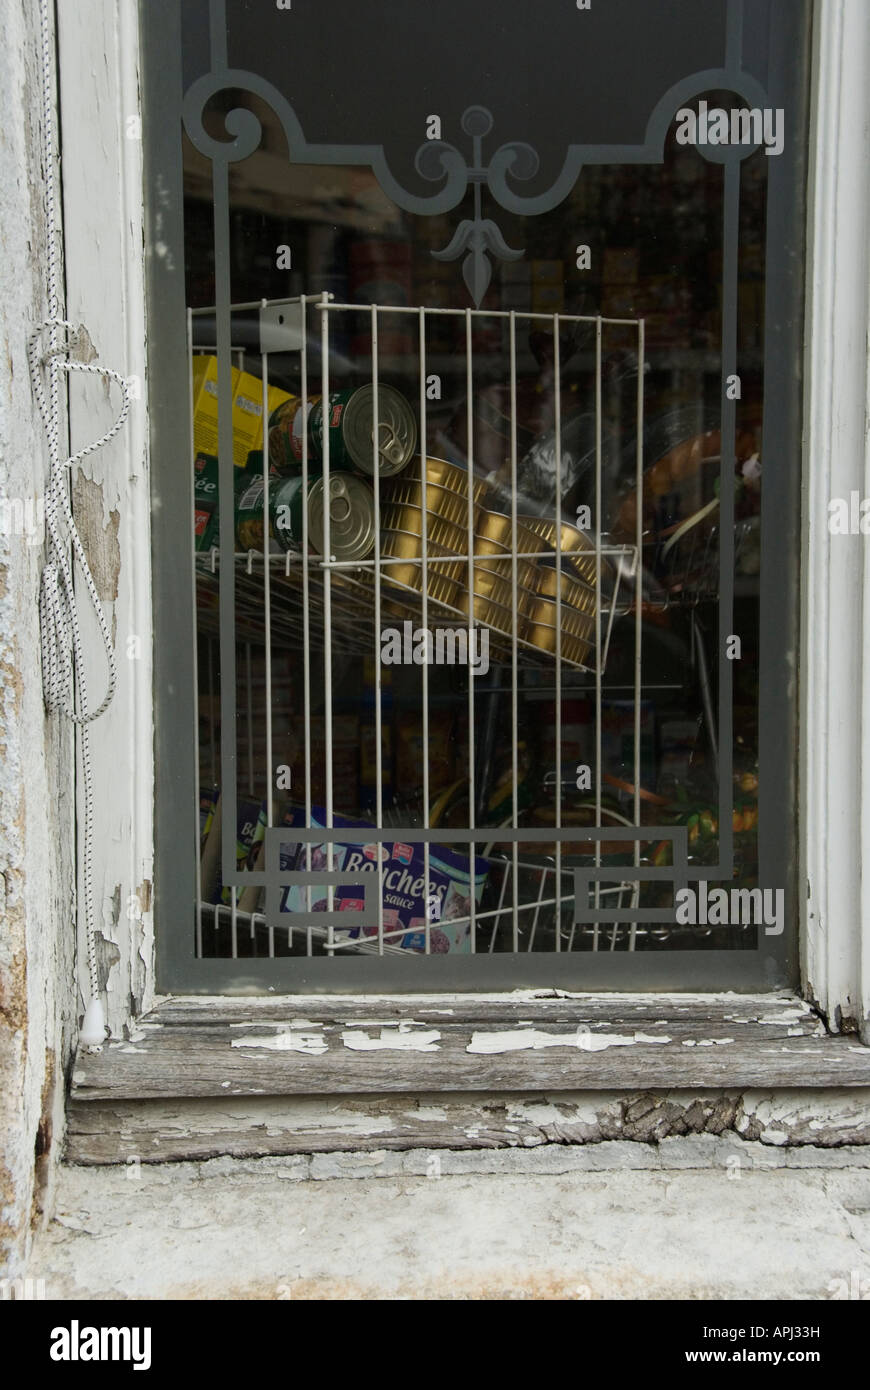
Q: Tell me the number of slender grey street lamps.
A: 0